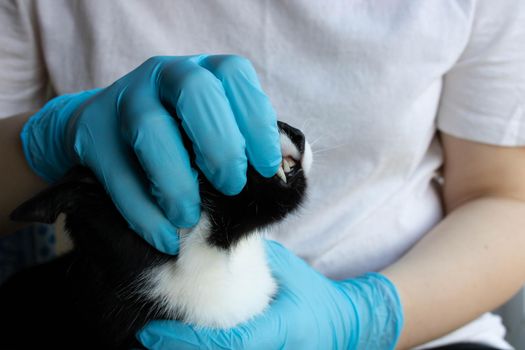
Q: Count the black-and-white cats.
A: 1